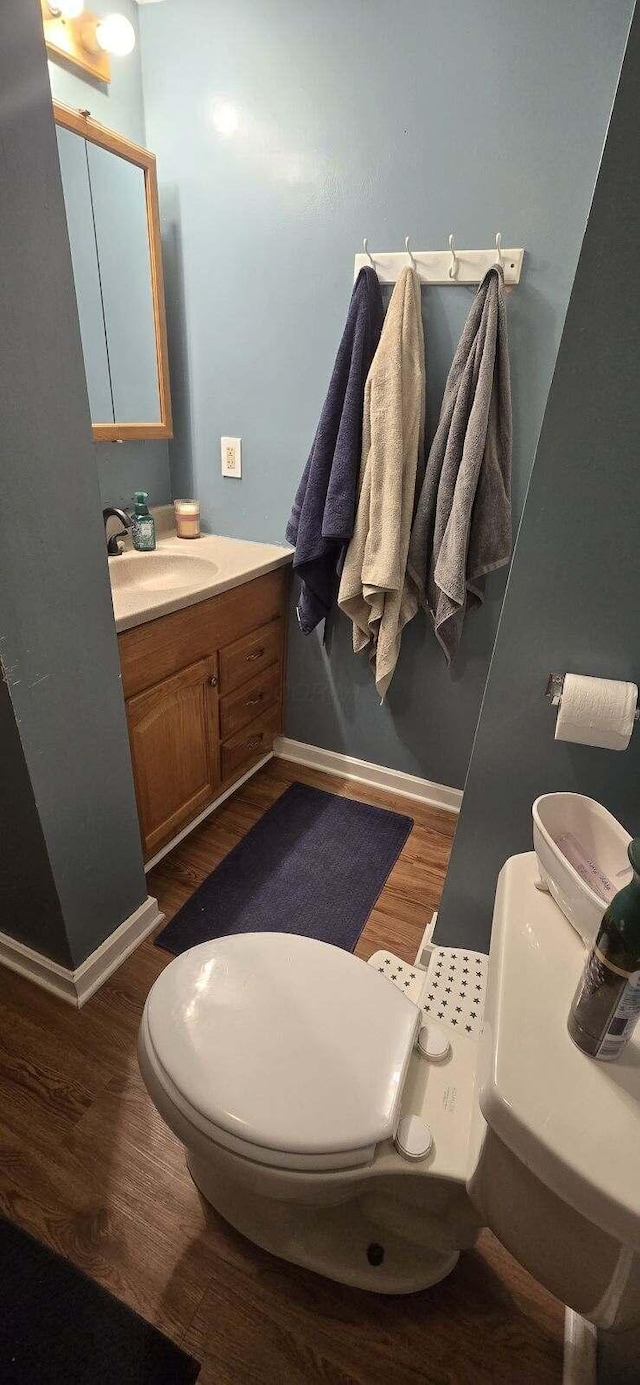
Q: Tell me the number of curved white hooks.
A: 4